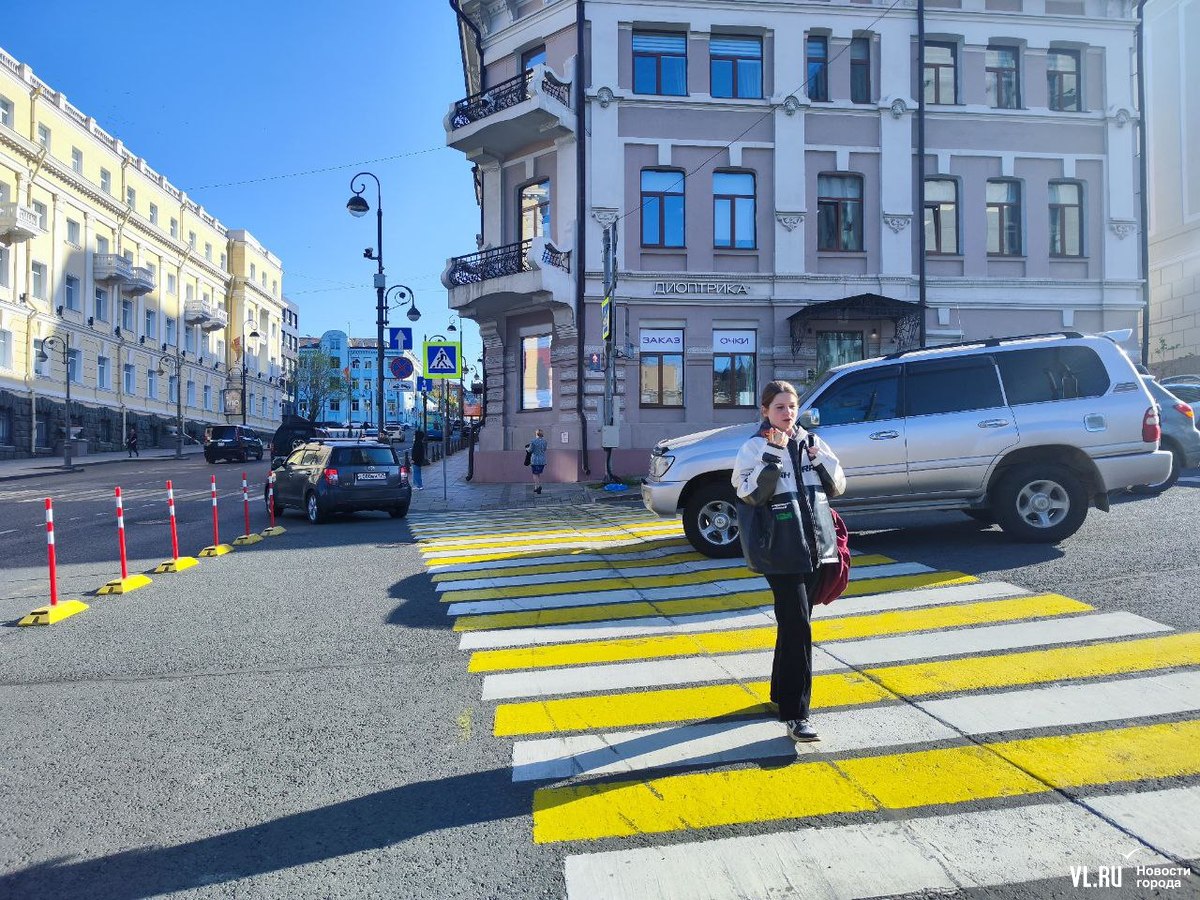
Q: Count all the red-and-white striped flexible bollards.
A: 6